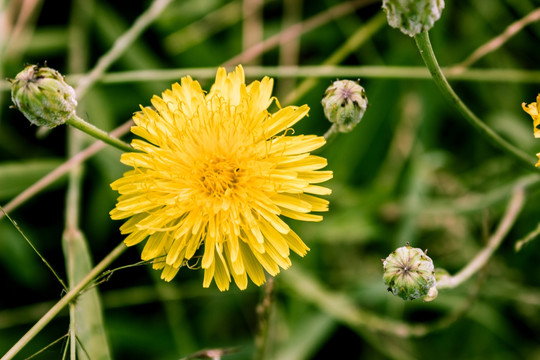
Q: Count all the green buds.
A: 4